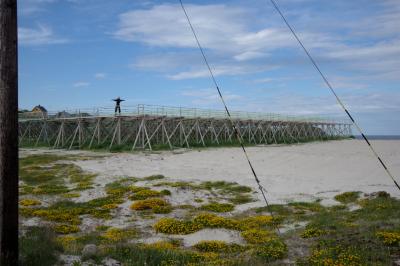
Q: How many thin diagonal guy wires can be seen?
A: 2